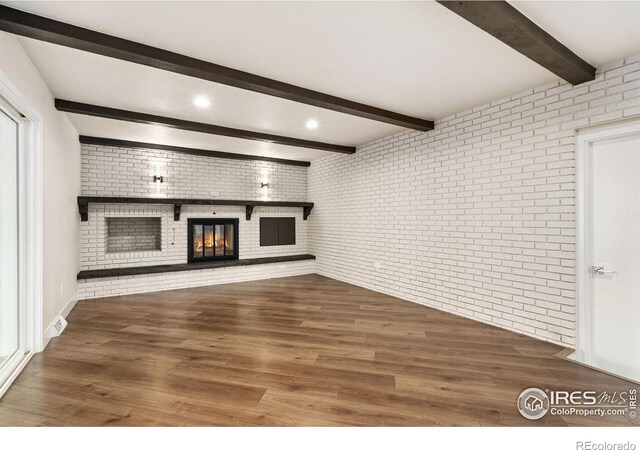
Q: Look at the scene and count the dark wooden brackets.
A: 4